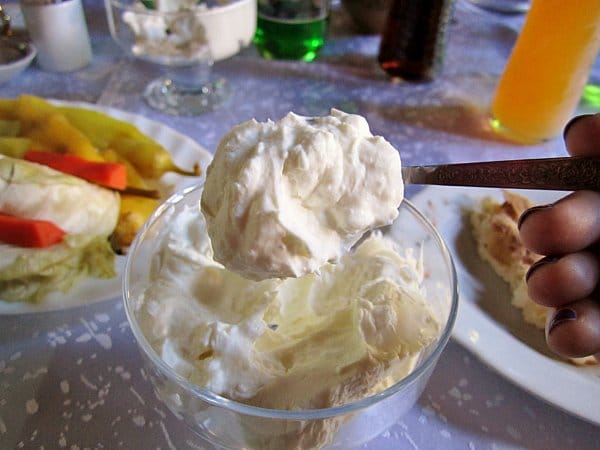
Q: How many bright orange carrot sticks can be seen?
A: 2